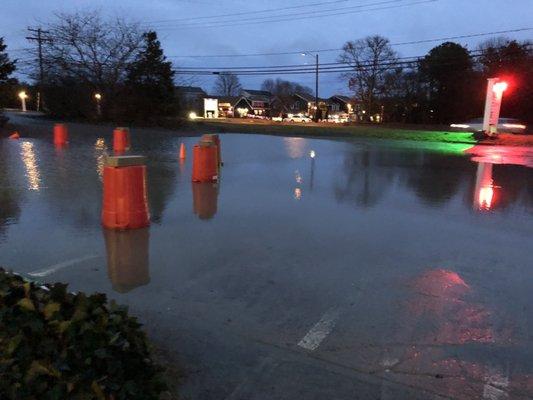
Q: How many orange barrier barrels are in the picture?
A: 5